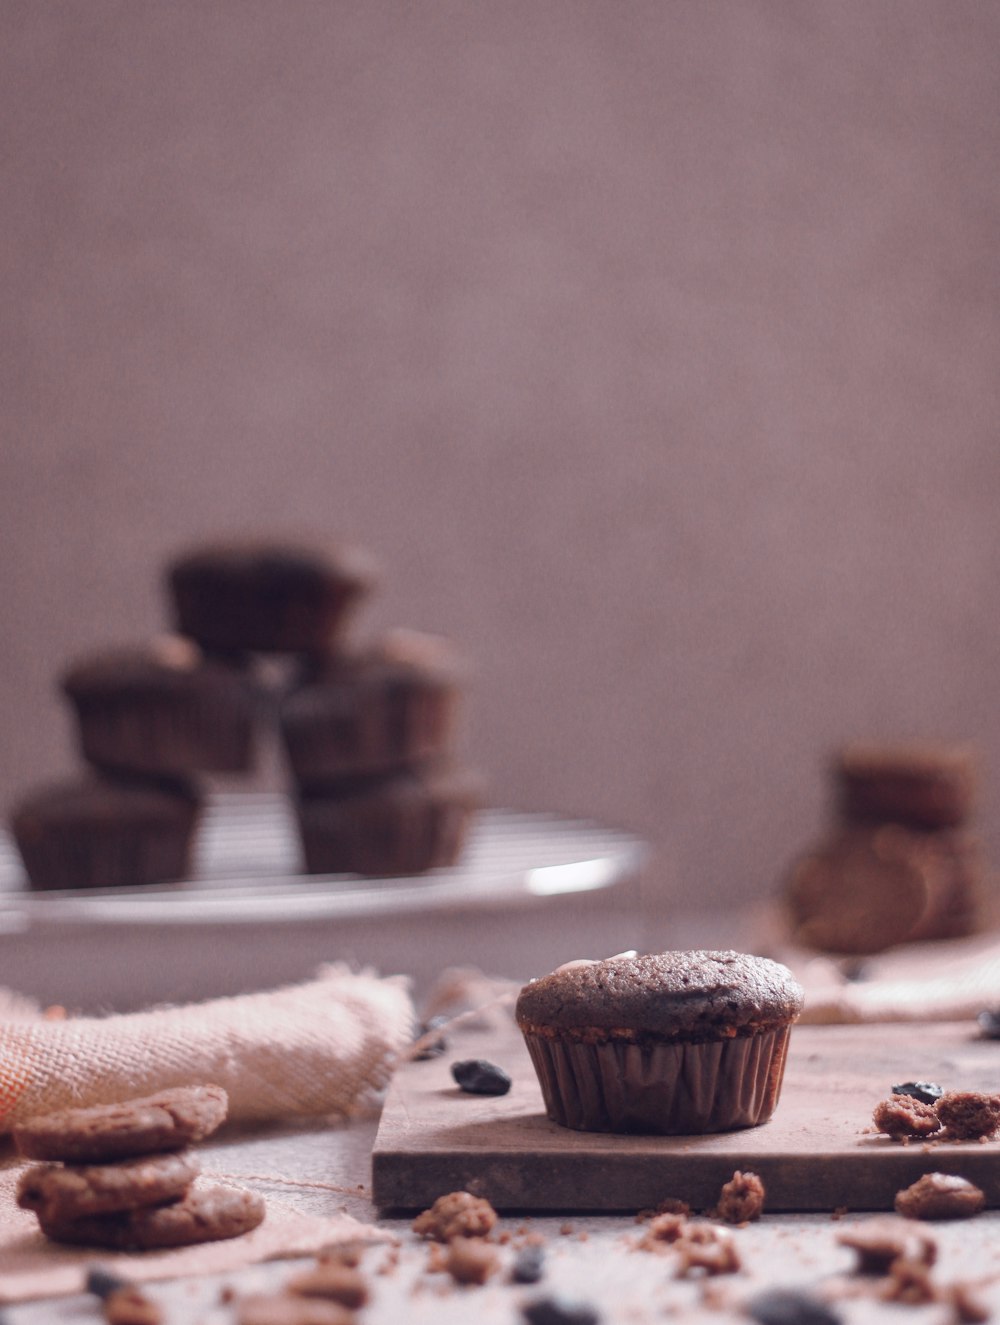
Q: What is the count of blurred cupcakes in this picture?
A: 5